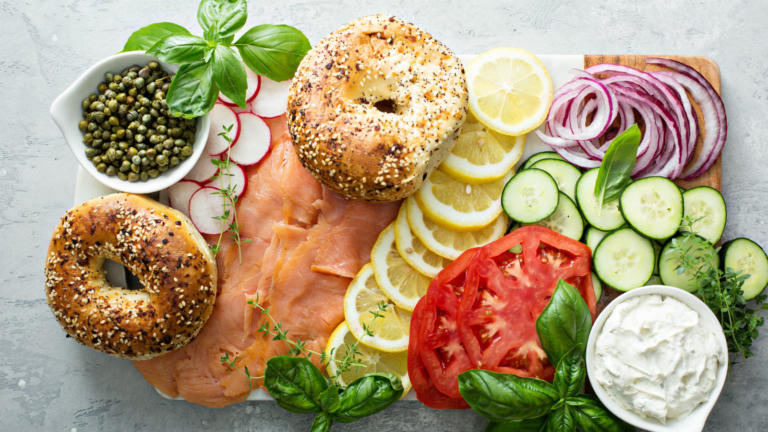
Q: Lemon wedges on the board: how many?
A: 8